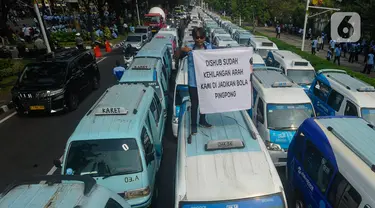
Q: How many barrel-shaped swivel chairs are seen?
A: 0